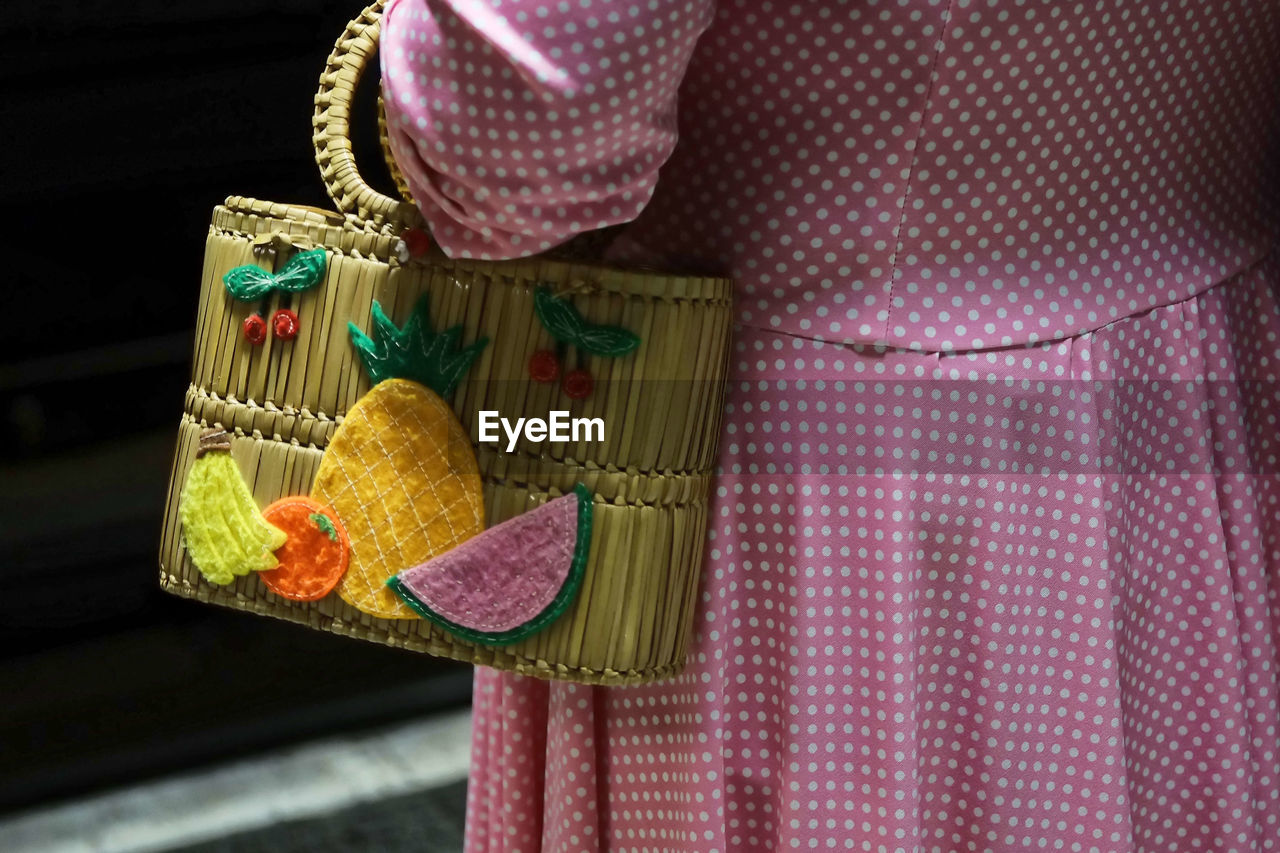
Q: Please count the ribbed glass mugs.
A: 0